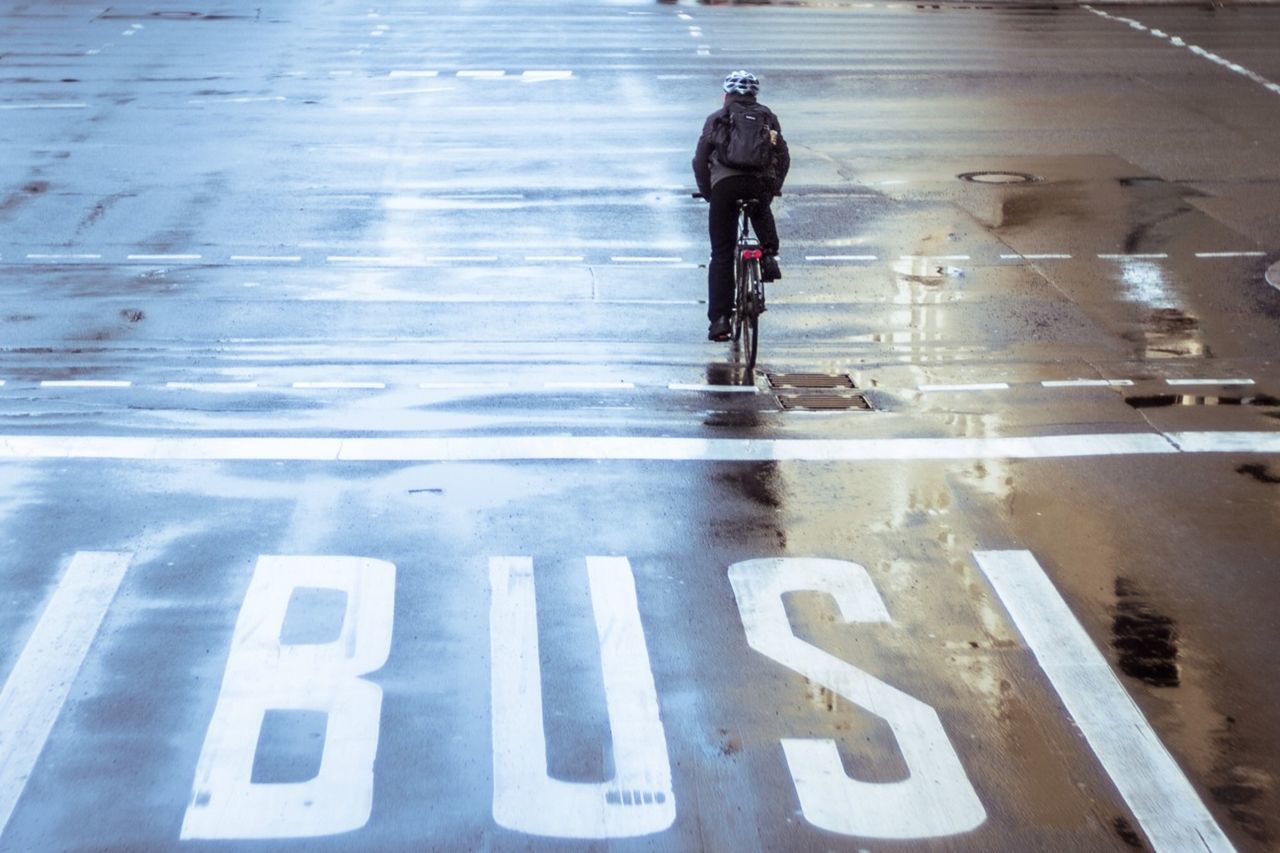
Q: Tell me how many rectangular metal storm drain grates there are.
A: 2